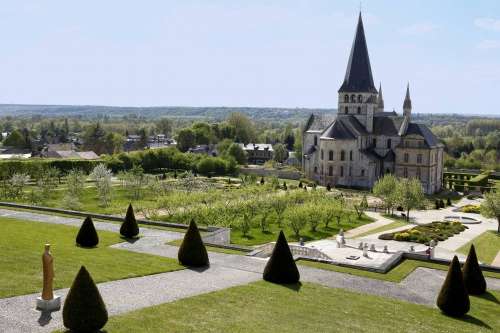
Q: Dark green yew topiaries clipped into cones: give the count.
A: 7